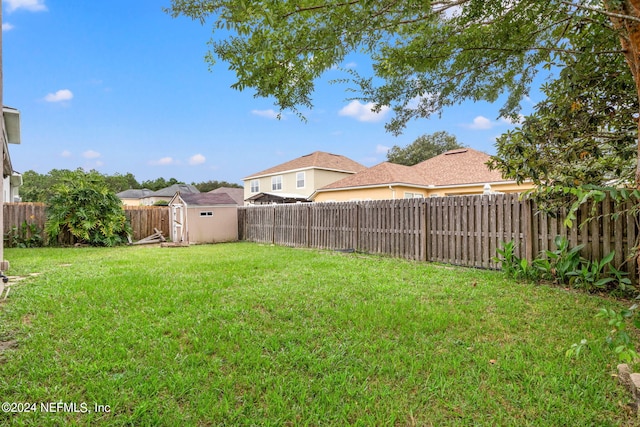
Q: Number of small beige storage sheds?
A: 1